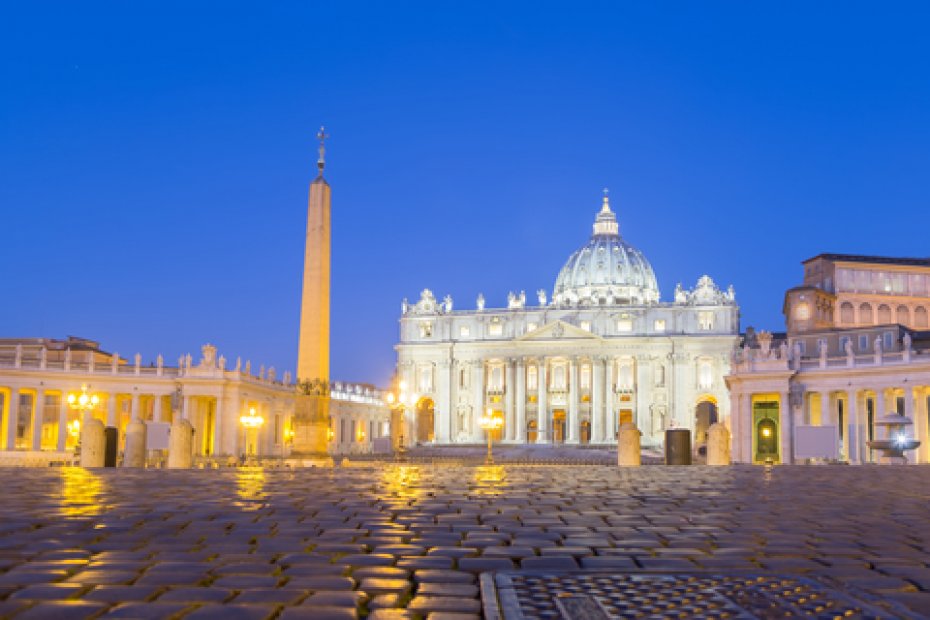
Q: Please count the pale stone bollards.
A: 5